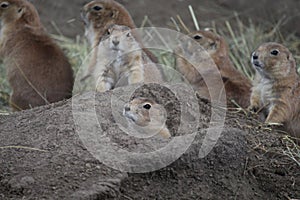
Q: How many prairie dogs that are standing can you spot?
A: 5